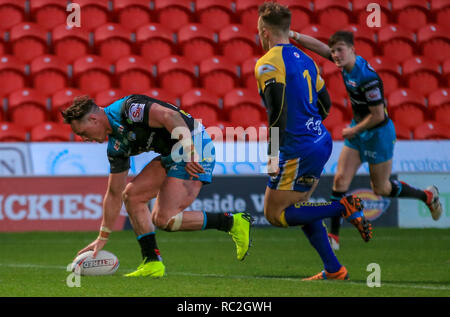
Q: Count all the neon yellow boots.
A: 2